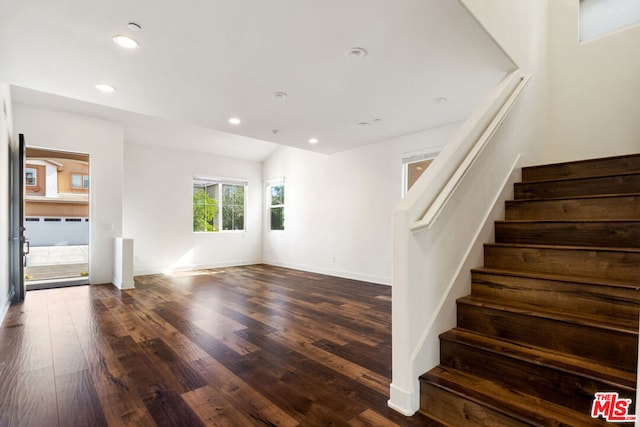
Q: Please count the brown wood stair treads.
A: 9